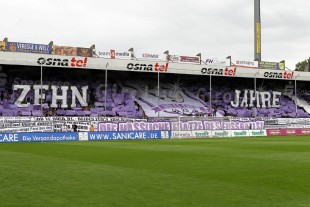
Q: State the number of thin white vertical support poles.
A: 6